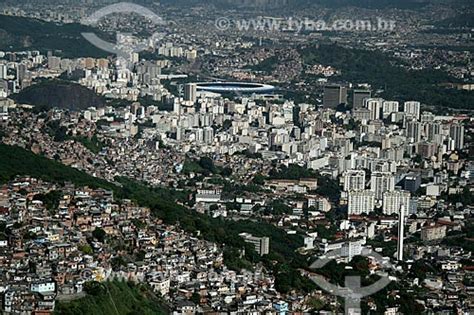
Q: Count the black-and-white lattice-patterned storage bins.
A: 0